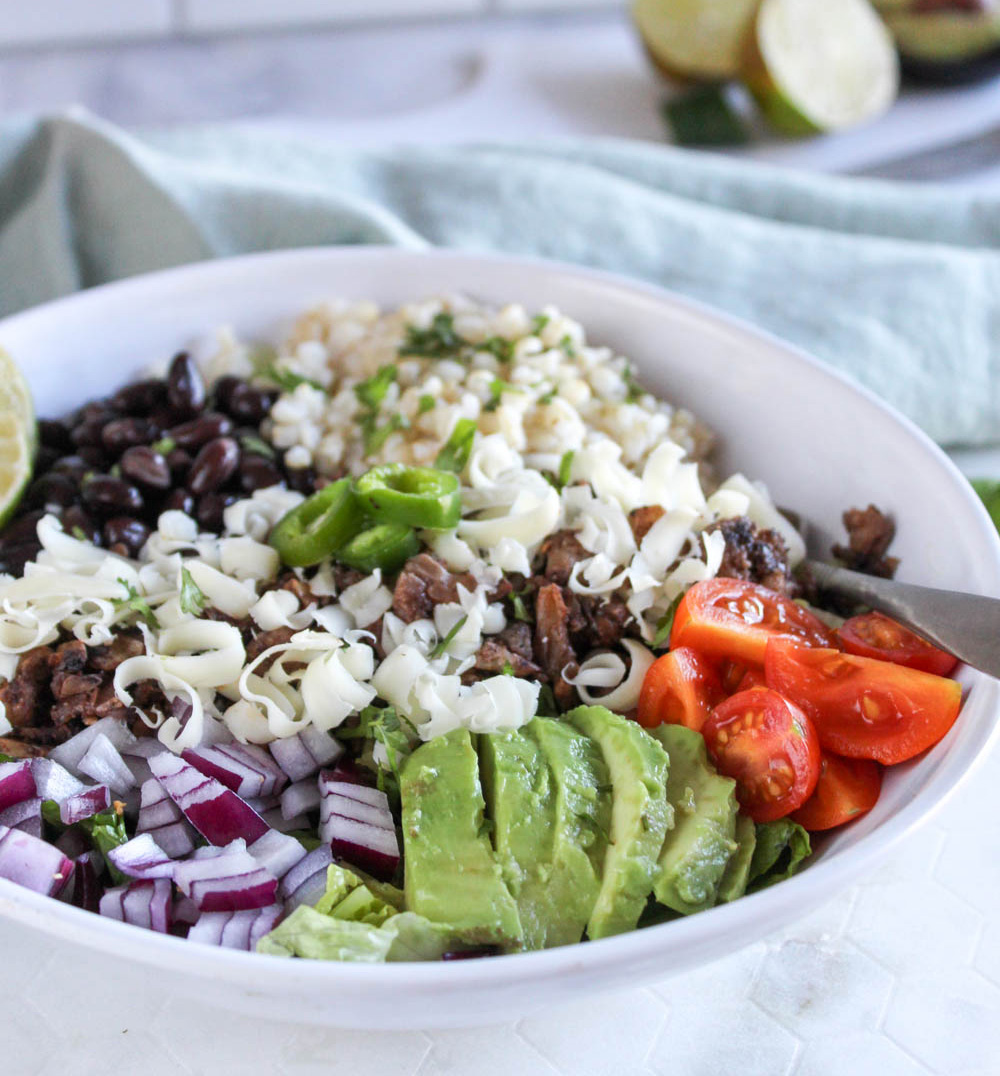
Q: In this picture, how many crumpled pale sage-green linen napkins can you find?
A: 1